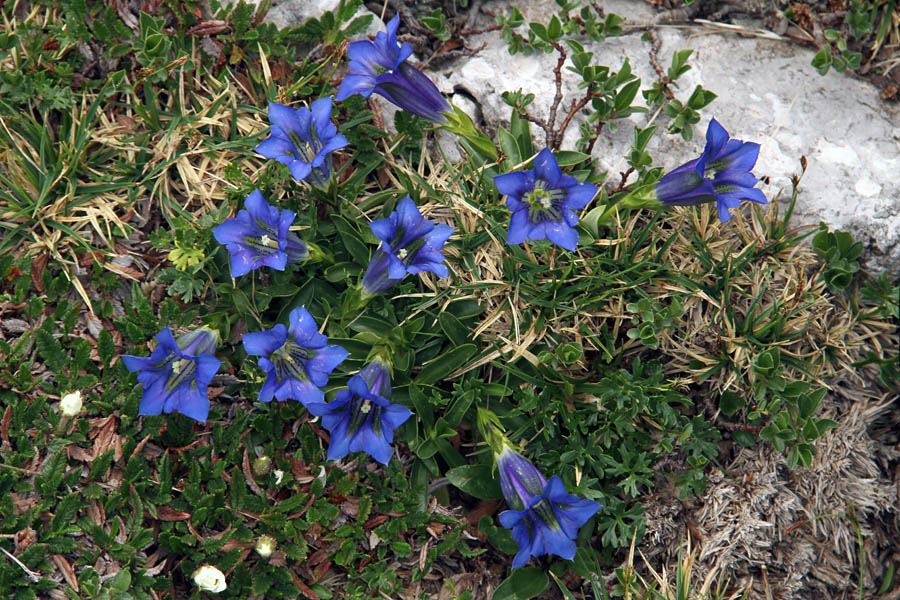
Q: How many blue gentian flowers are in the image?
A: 10